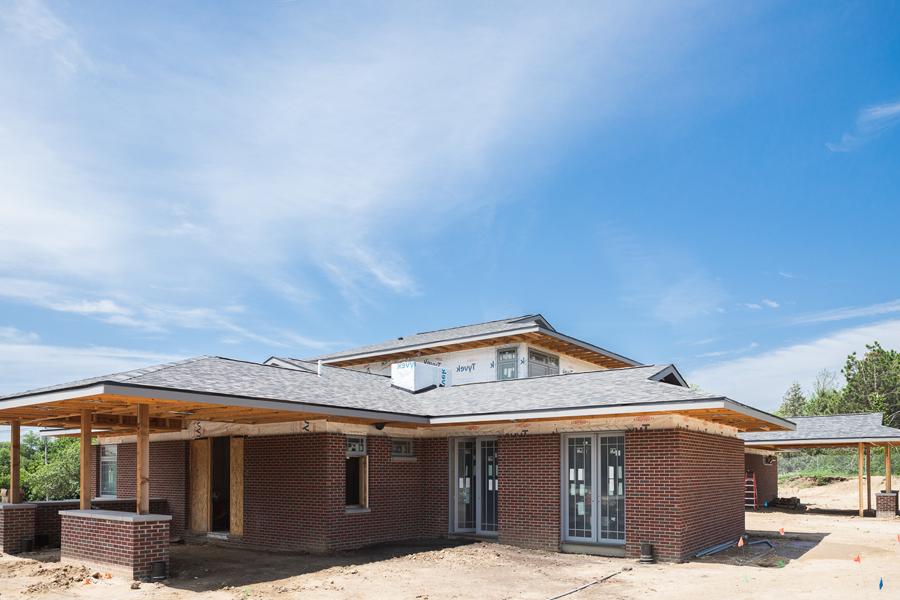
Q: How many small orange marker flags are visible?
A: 4